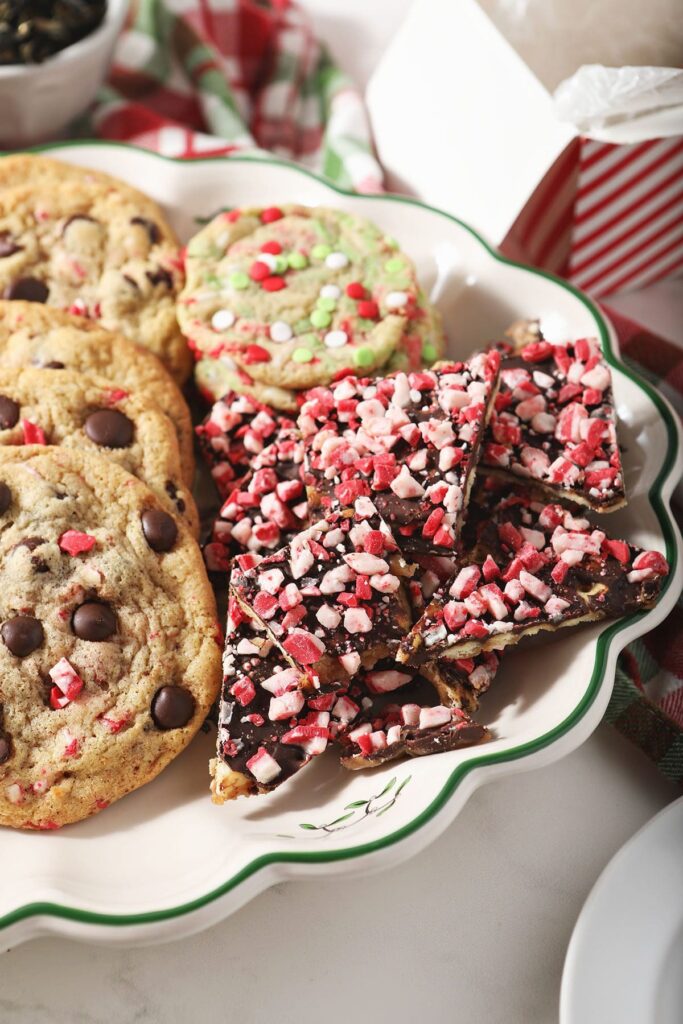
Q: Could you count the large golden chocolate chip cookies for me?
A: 5